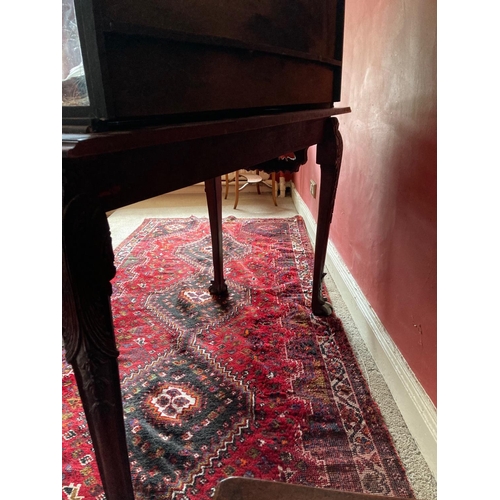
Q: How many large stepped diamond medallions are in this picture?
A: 3